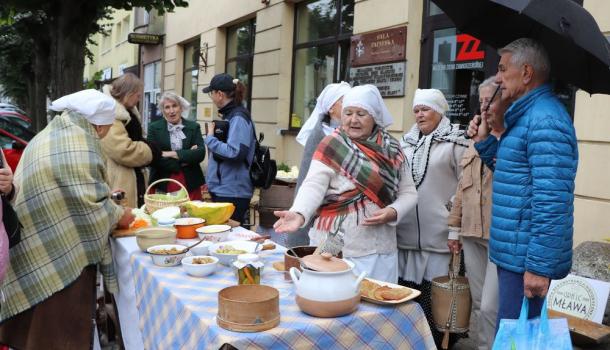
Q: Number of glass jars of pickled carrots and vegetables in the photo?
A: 1